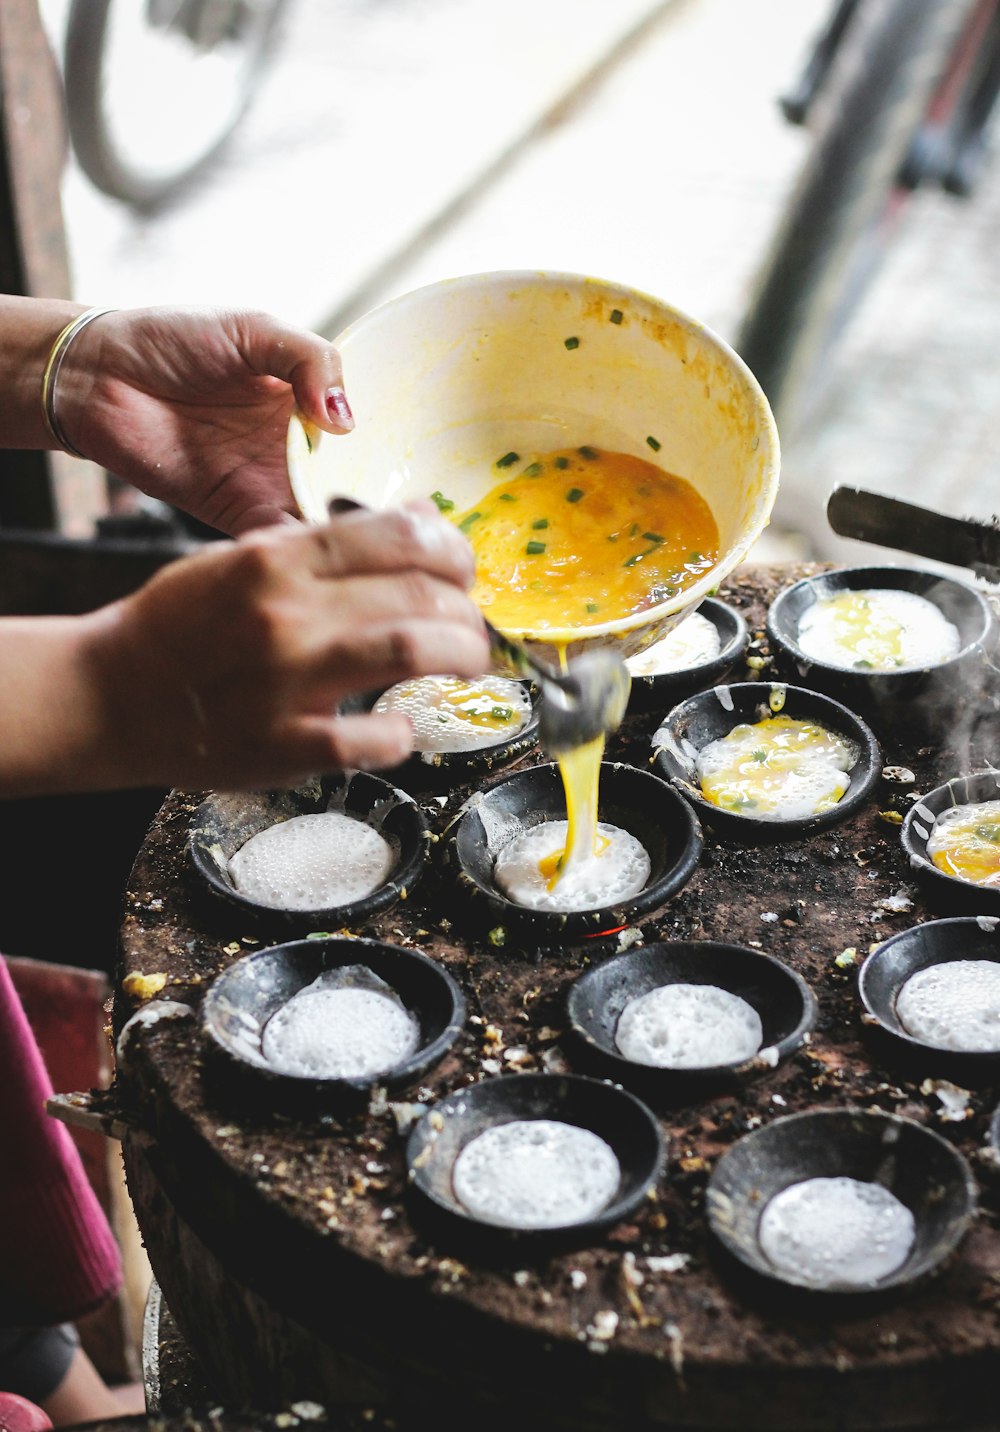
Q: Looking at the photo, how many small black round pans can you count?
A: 12